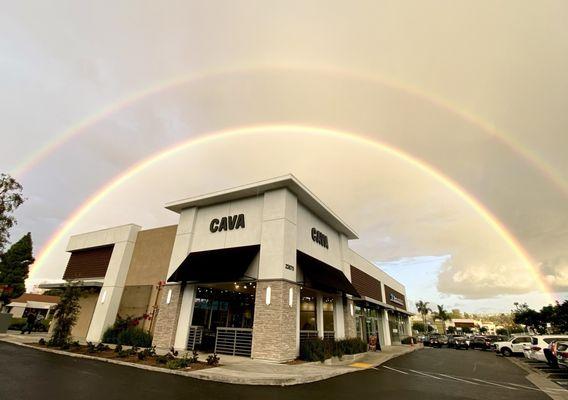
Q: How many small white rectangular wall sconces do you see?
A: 5